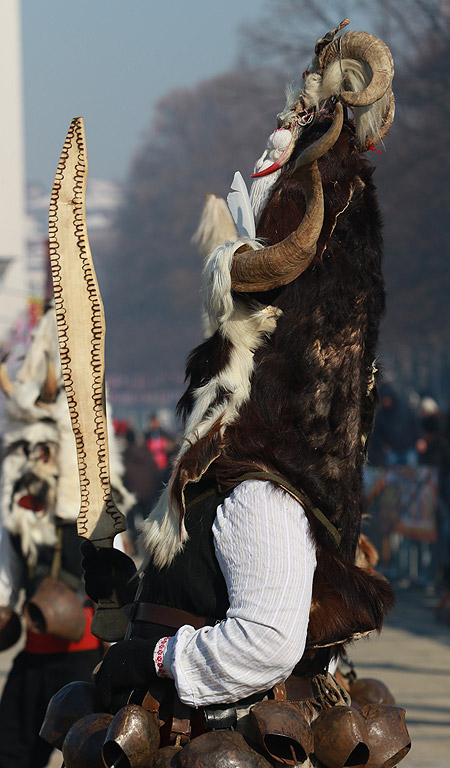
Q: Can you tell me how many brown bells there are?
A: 11